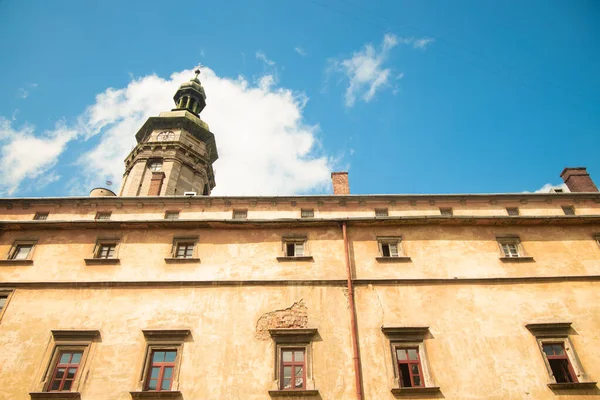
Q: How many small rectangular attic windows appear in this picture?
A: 9